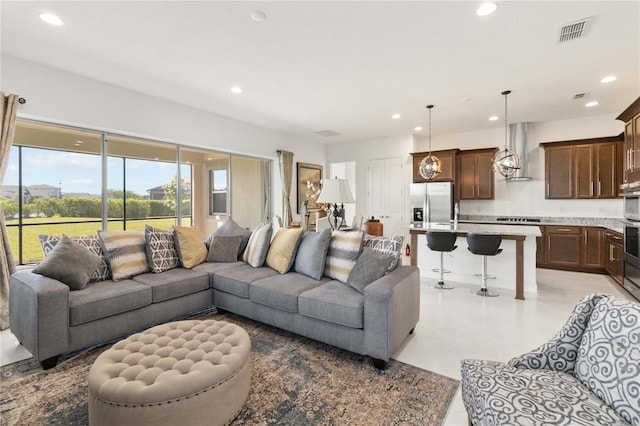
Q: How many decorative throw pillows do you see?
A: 13